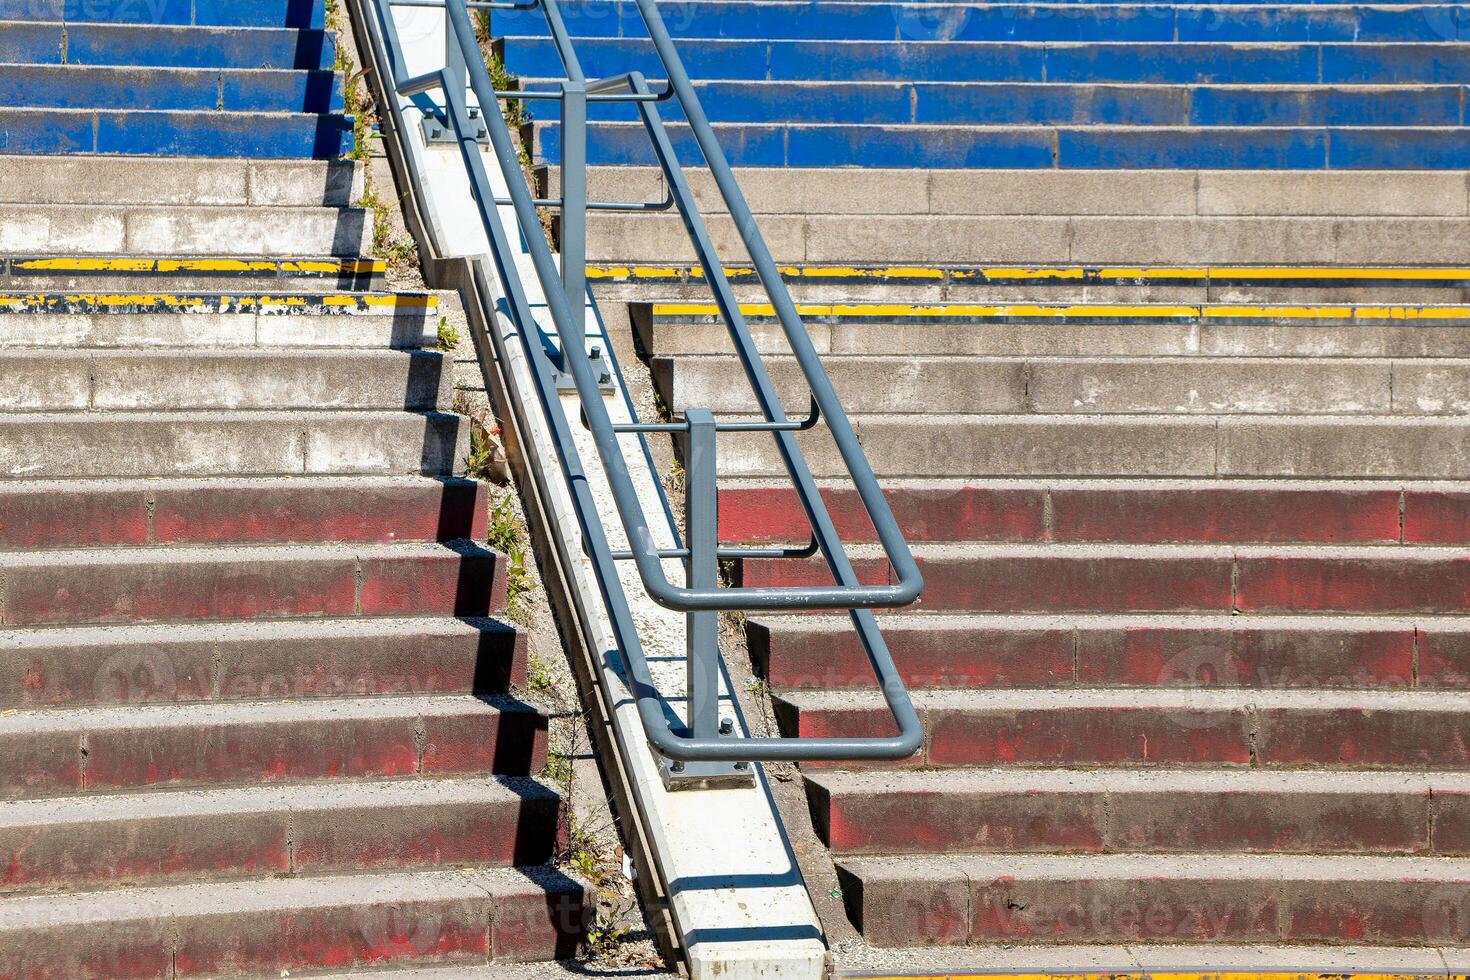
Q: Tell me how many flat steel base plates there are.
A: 3